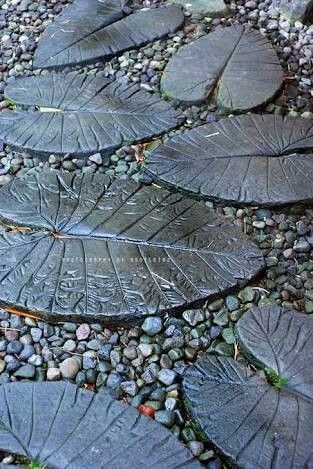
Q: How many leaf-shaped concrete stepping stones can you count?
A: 7